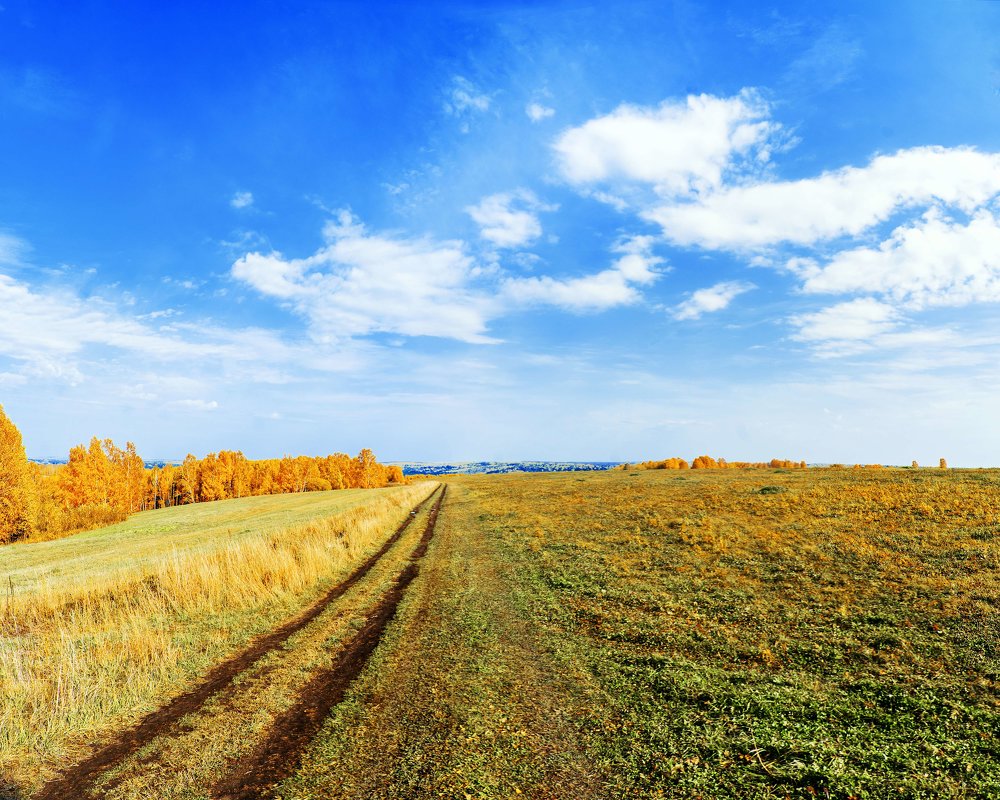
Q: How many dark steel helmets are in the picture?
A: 0